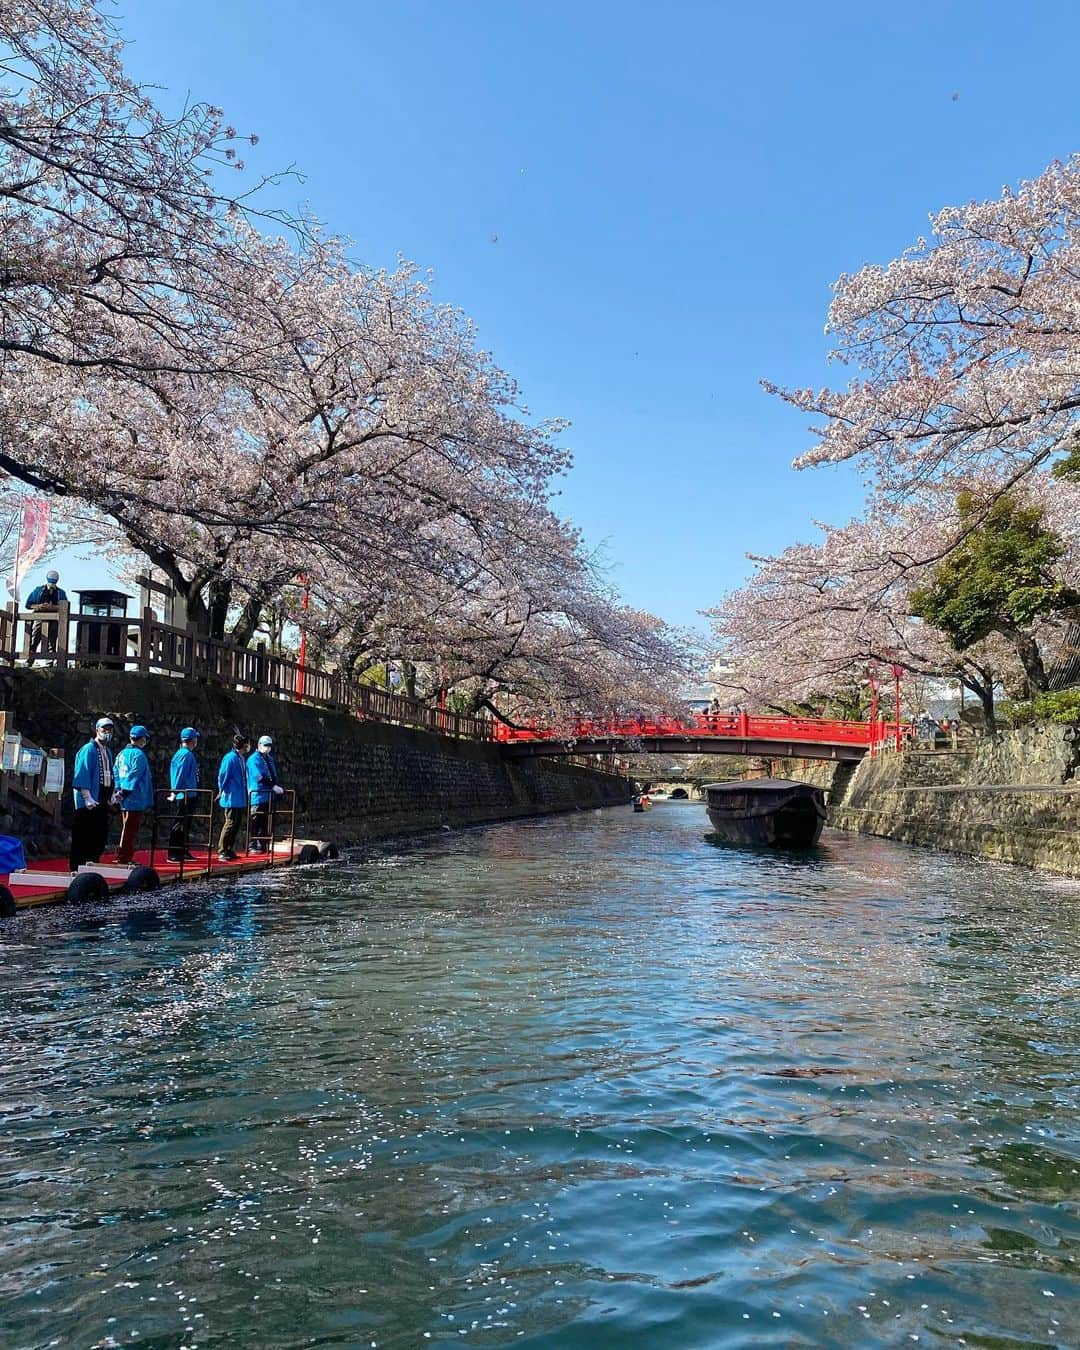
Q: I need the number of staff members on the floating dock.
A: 5